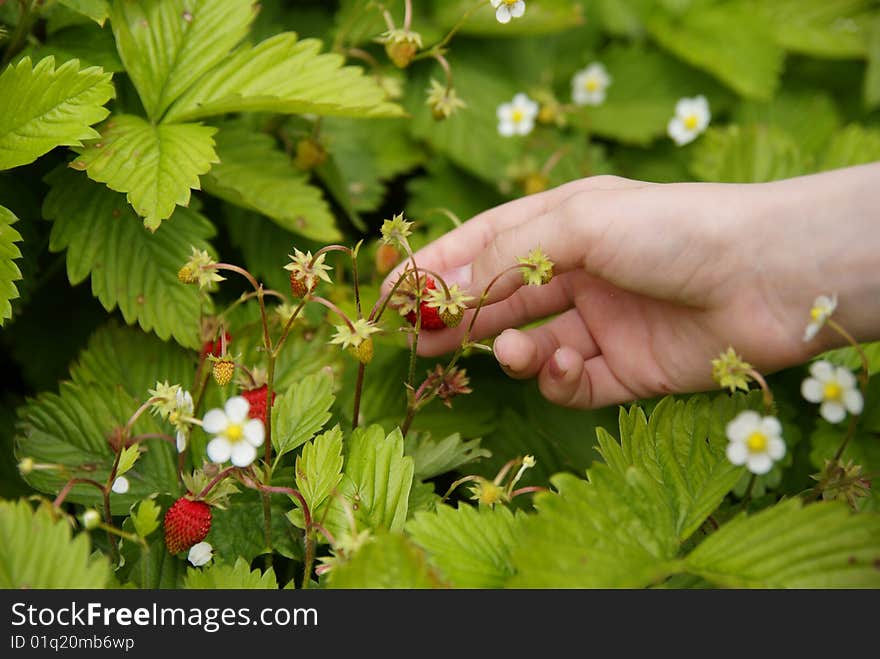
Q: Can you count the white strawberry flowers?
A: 9